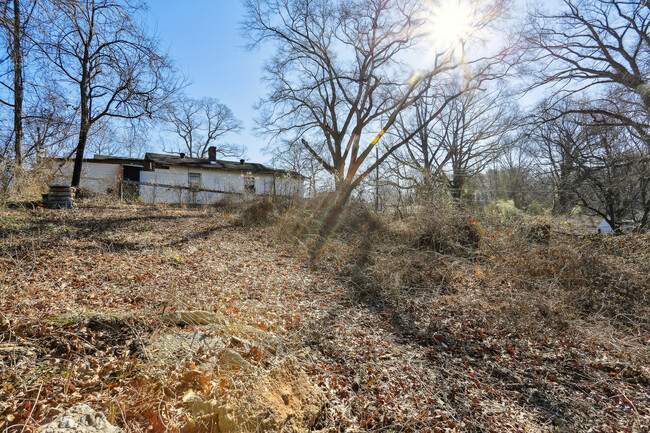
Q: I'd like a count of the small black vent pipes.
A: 2